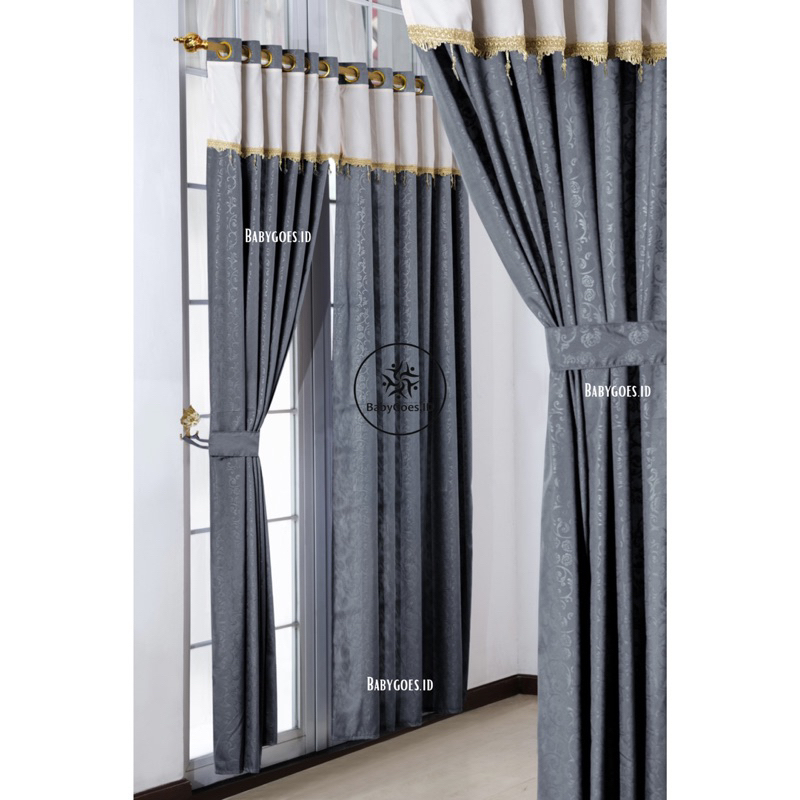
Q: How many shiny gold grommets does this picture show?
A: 10